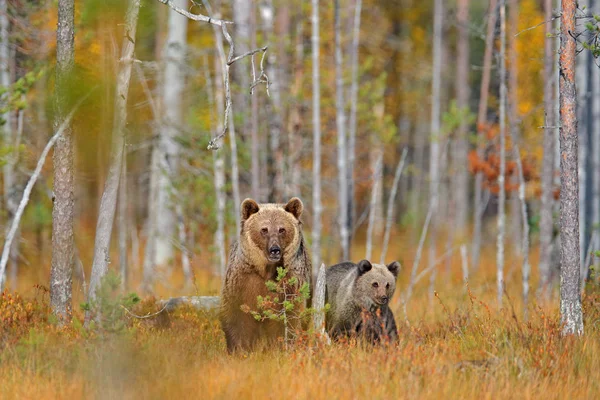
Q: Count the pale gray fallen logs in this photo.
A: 1